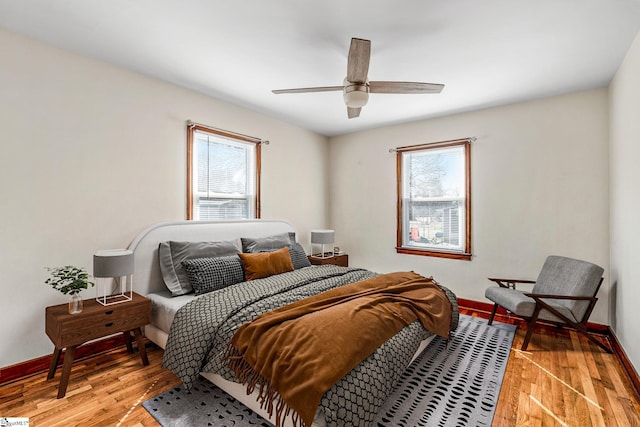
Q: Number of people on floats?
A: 0